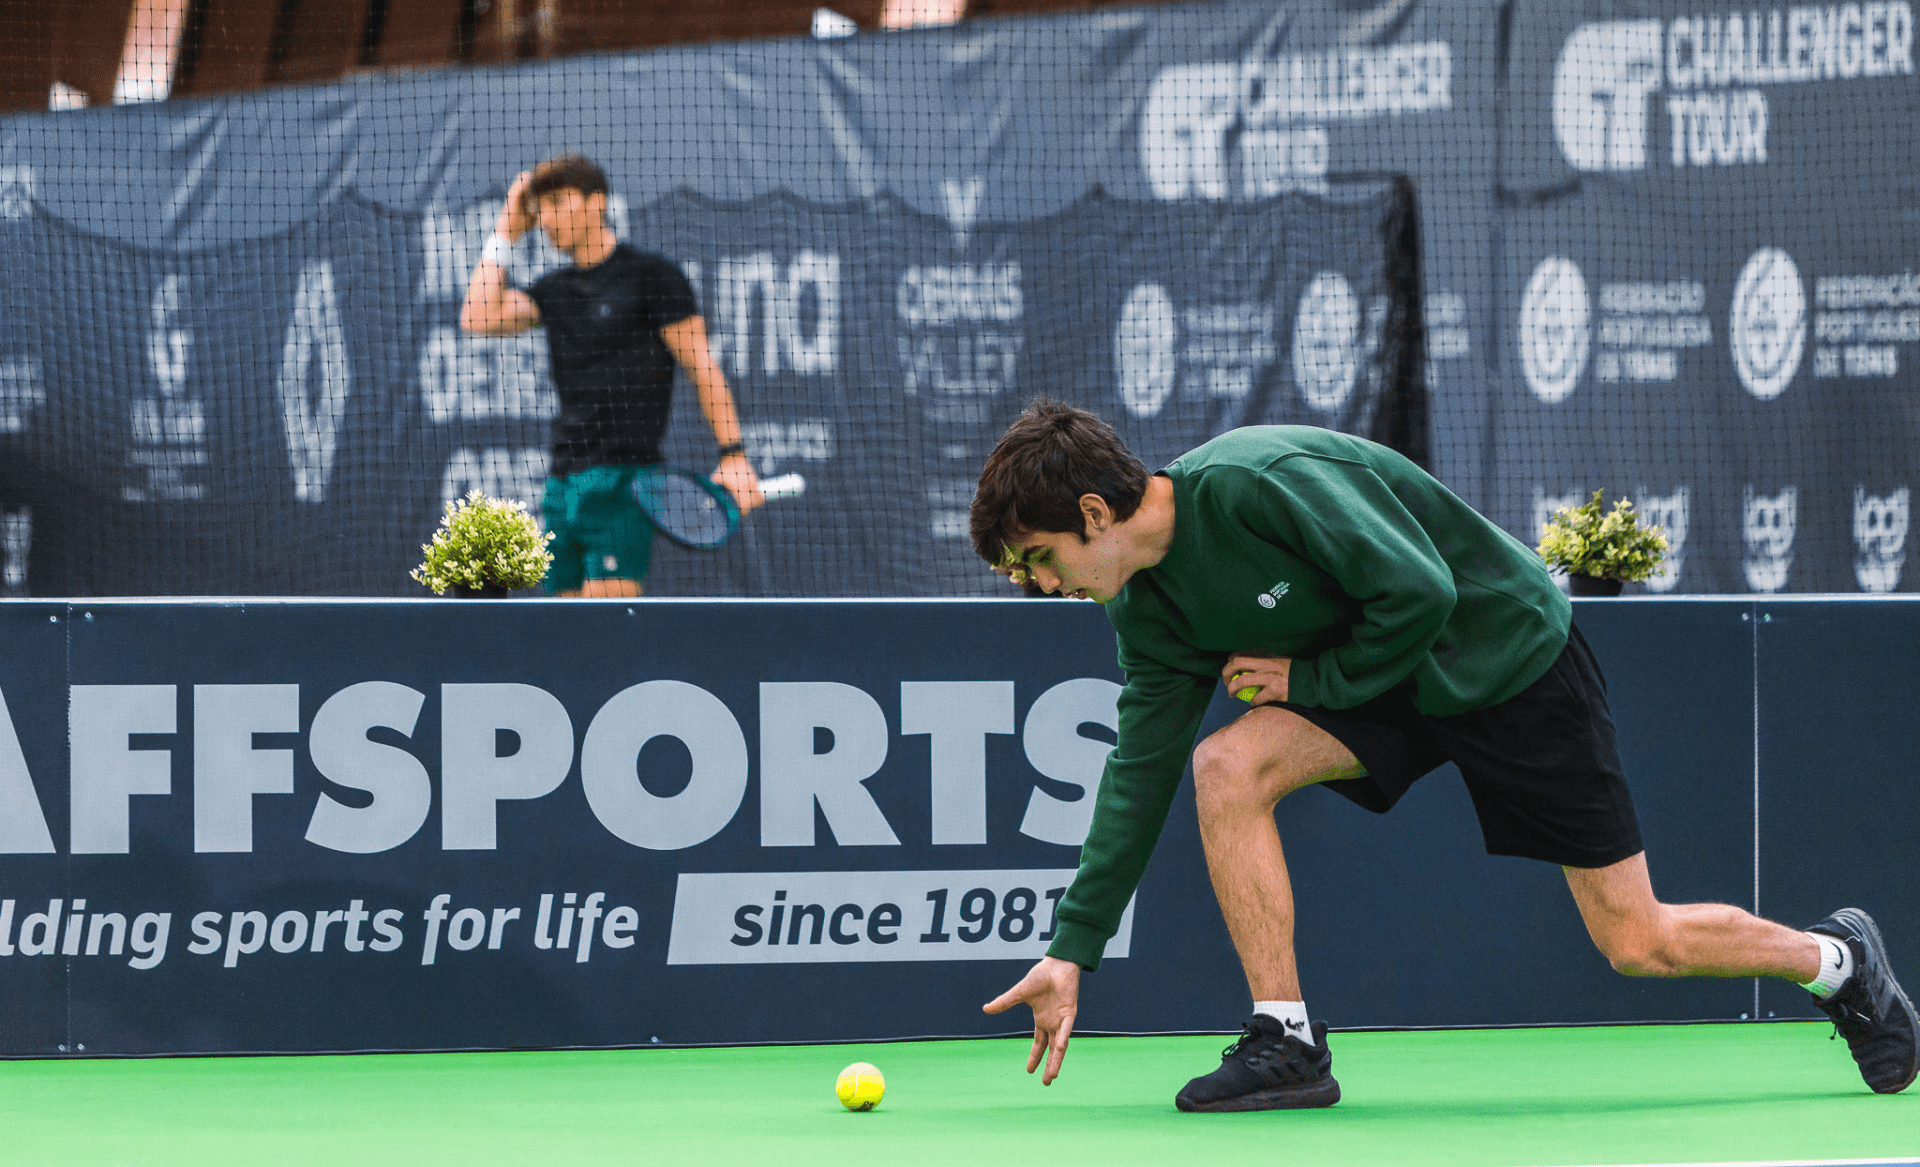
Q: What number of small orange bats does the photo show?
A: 0